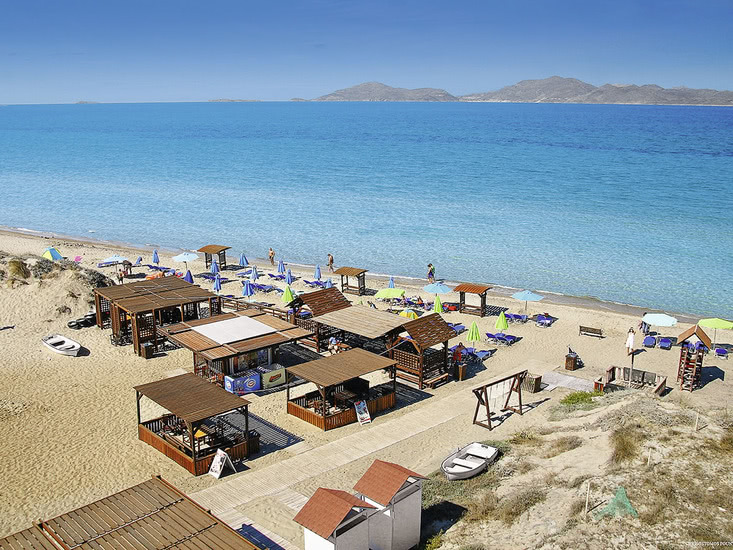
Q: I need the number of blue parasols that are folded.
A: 12